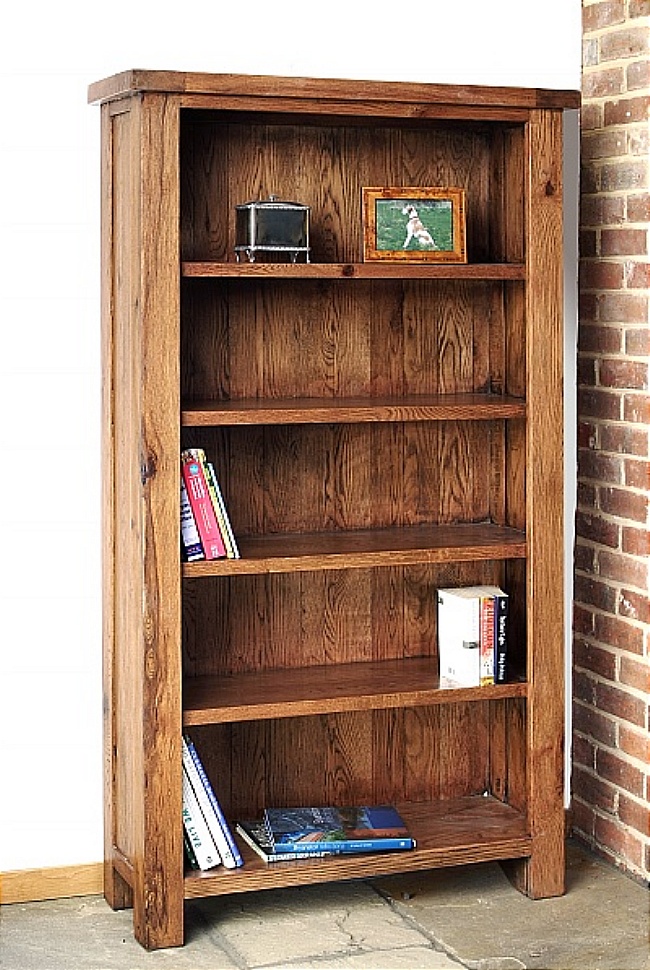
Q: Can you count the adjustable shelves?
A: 4